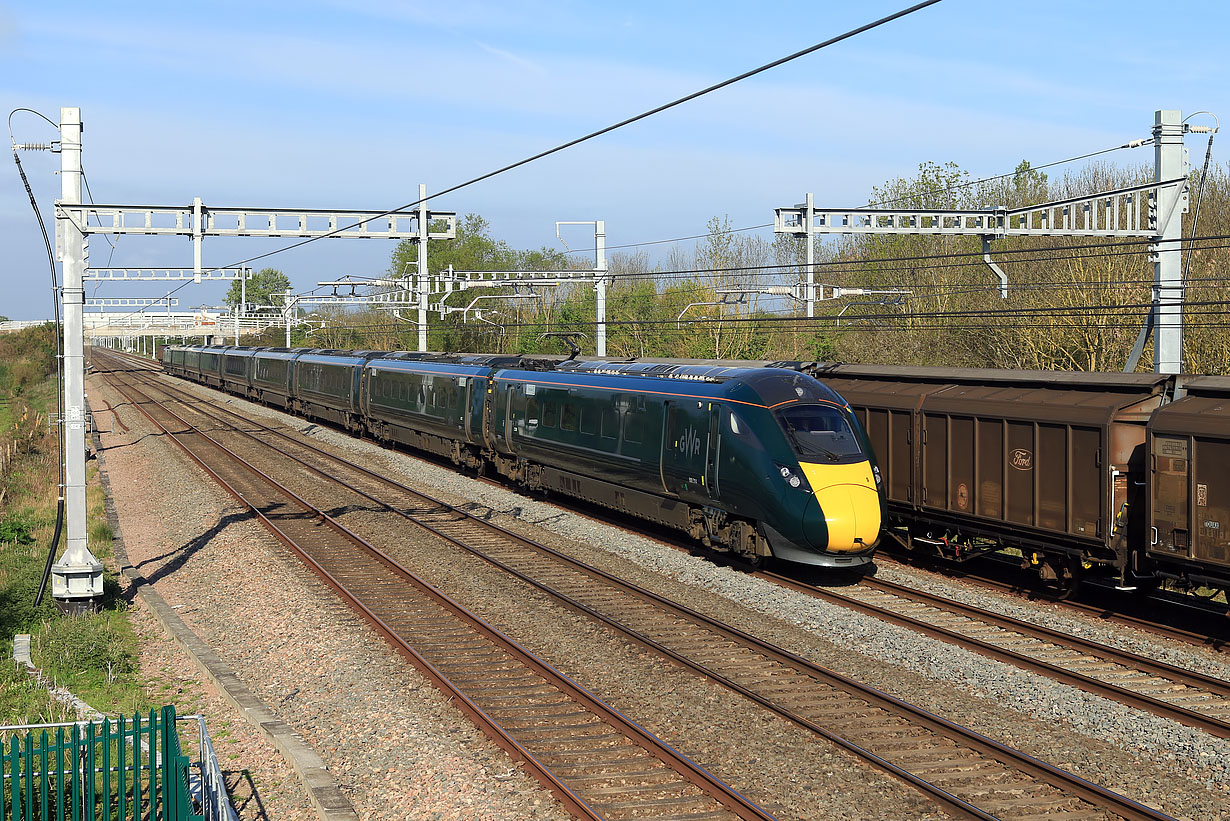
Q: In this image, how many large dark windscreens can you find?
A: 1